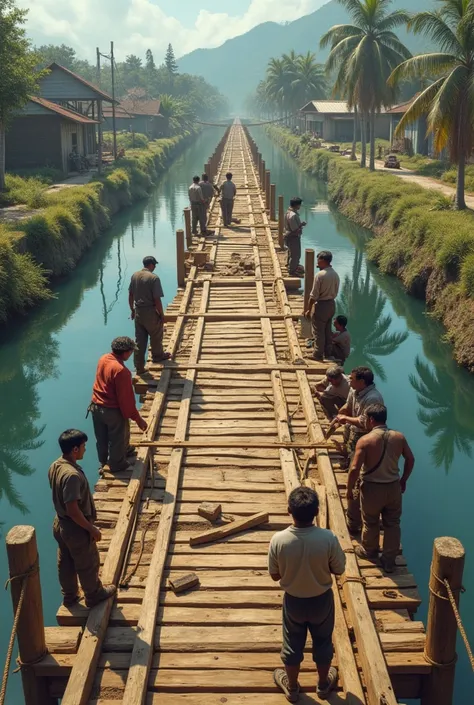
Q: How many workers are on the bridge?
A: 13